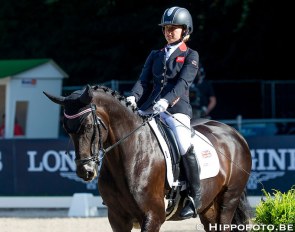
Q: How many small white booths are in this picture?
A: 1